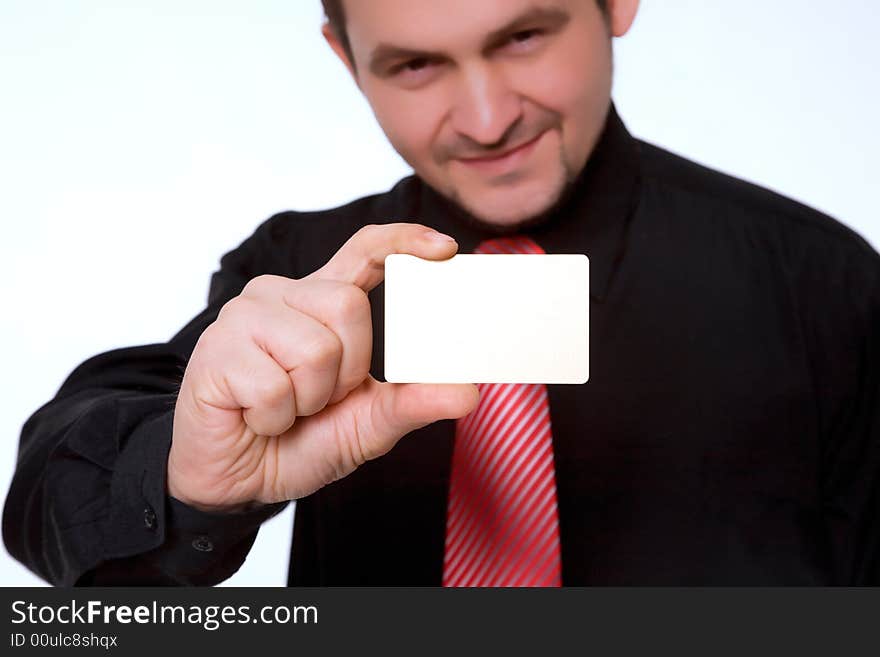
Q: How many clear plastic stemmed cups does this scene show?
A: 0